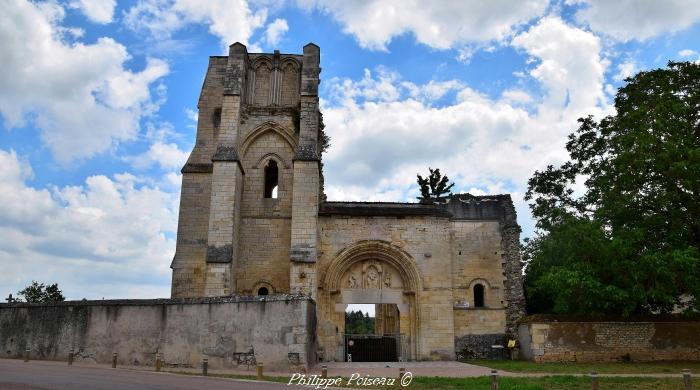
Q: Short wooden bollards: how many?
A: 11